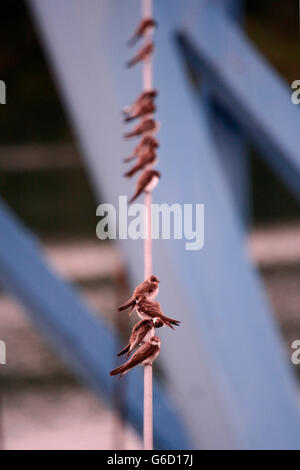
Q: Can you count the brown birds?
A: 12